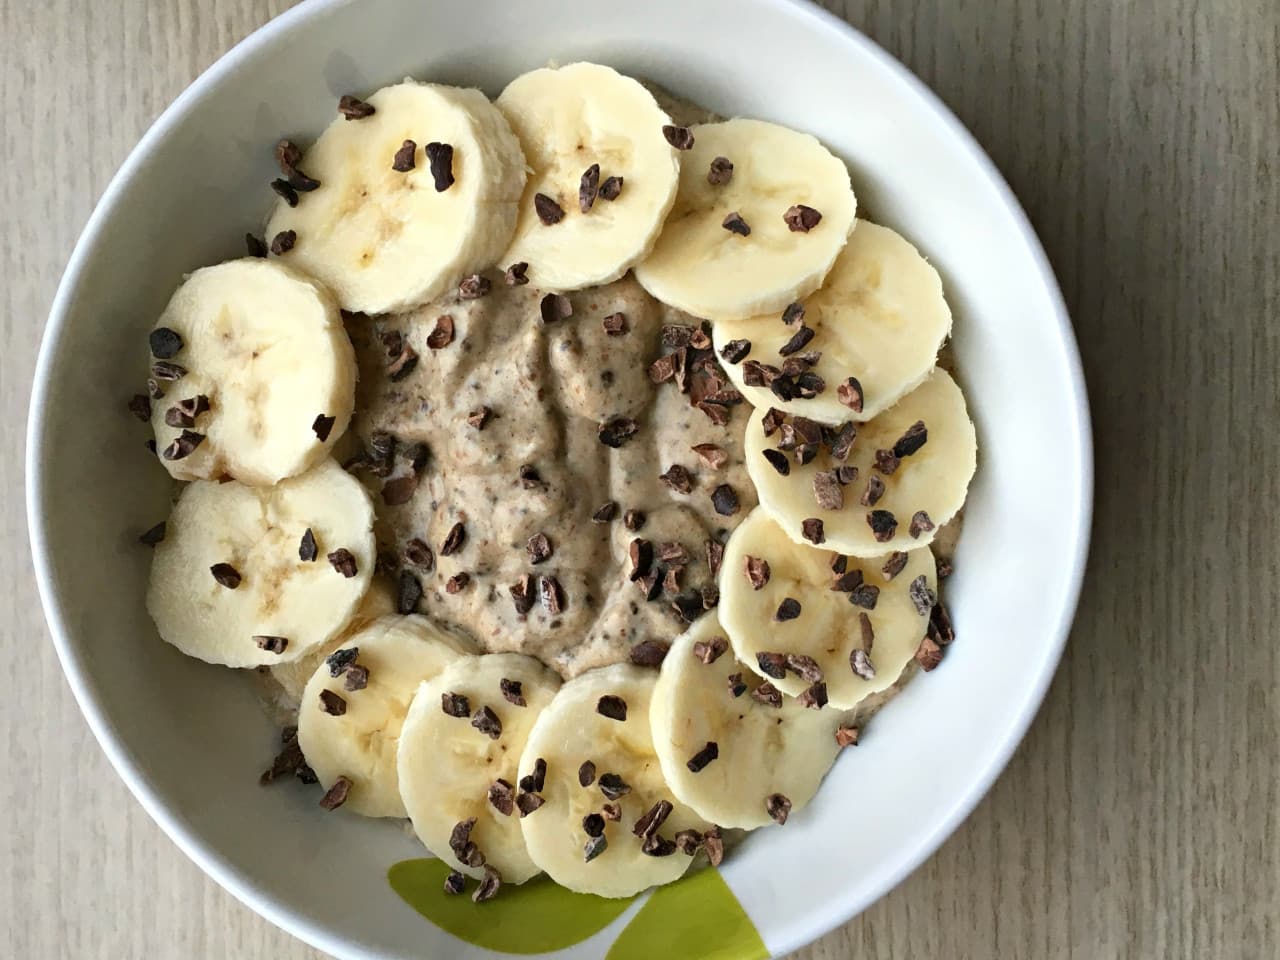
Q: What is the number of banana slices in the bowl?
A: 12